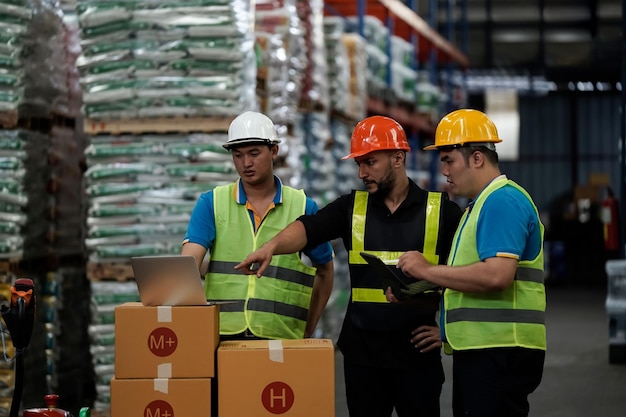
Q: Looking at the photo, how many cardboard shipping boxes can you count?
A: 3